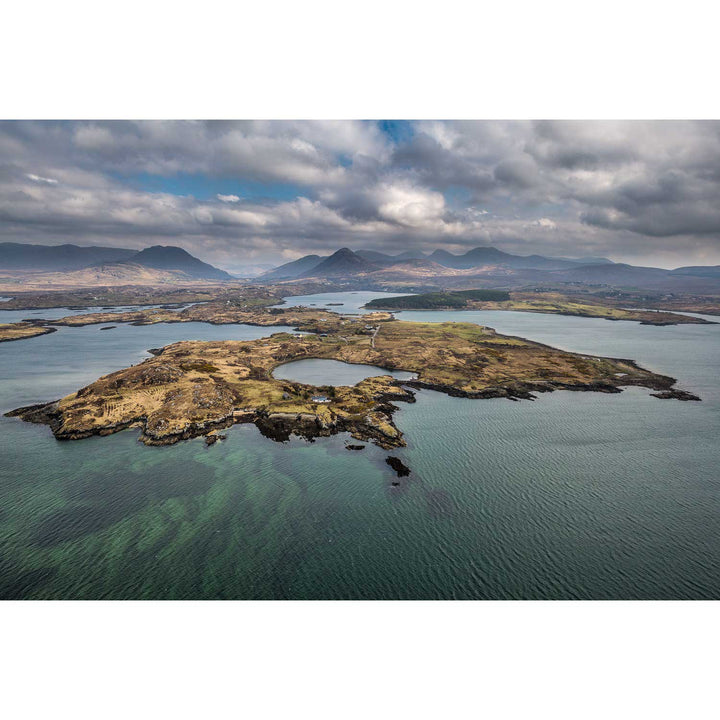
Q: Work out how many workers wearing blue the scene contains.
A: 0